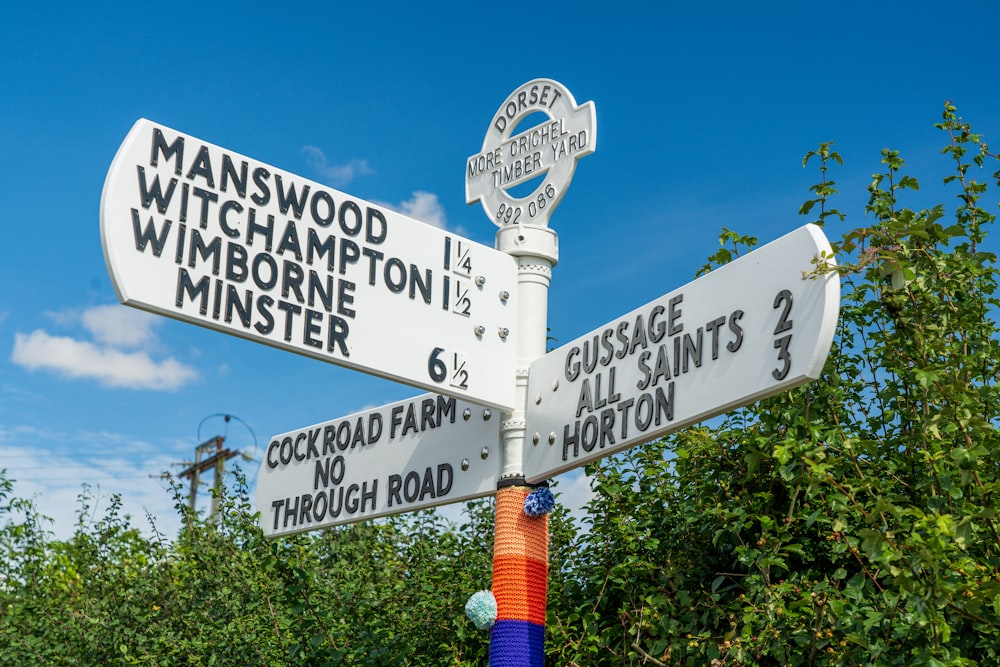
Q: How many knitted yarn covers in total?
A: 1